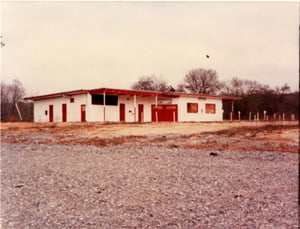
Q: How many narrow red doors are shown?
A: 5